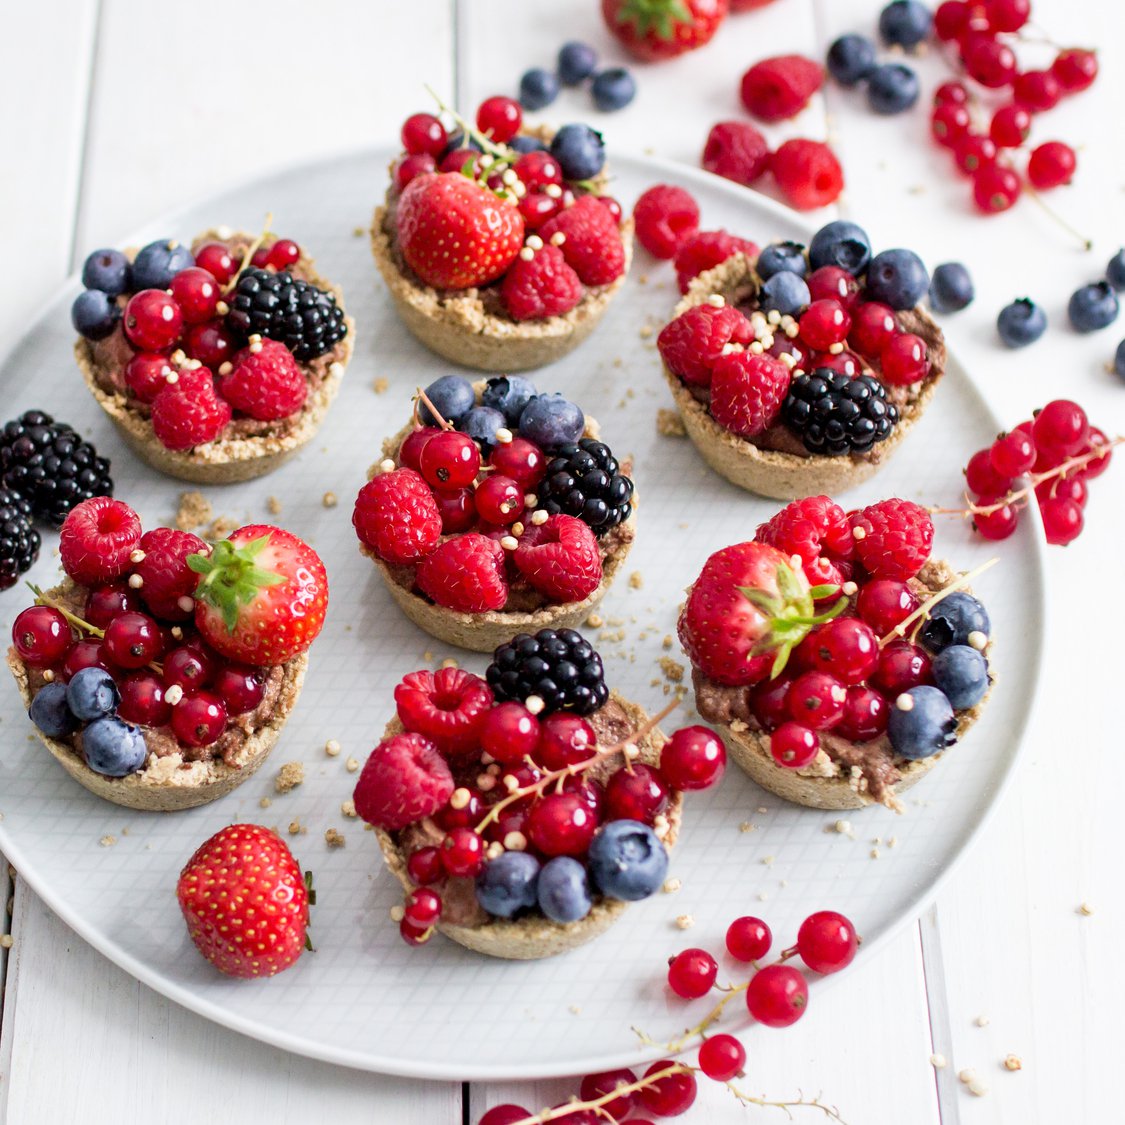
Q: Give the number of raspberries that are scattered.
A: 5